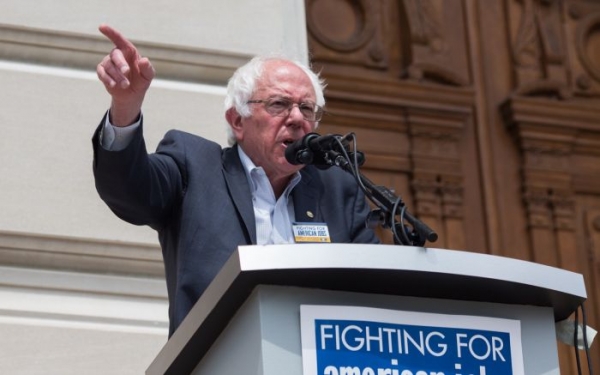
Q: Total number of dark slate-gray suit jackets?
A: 1